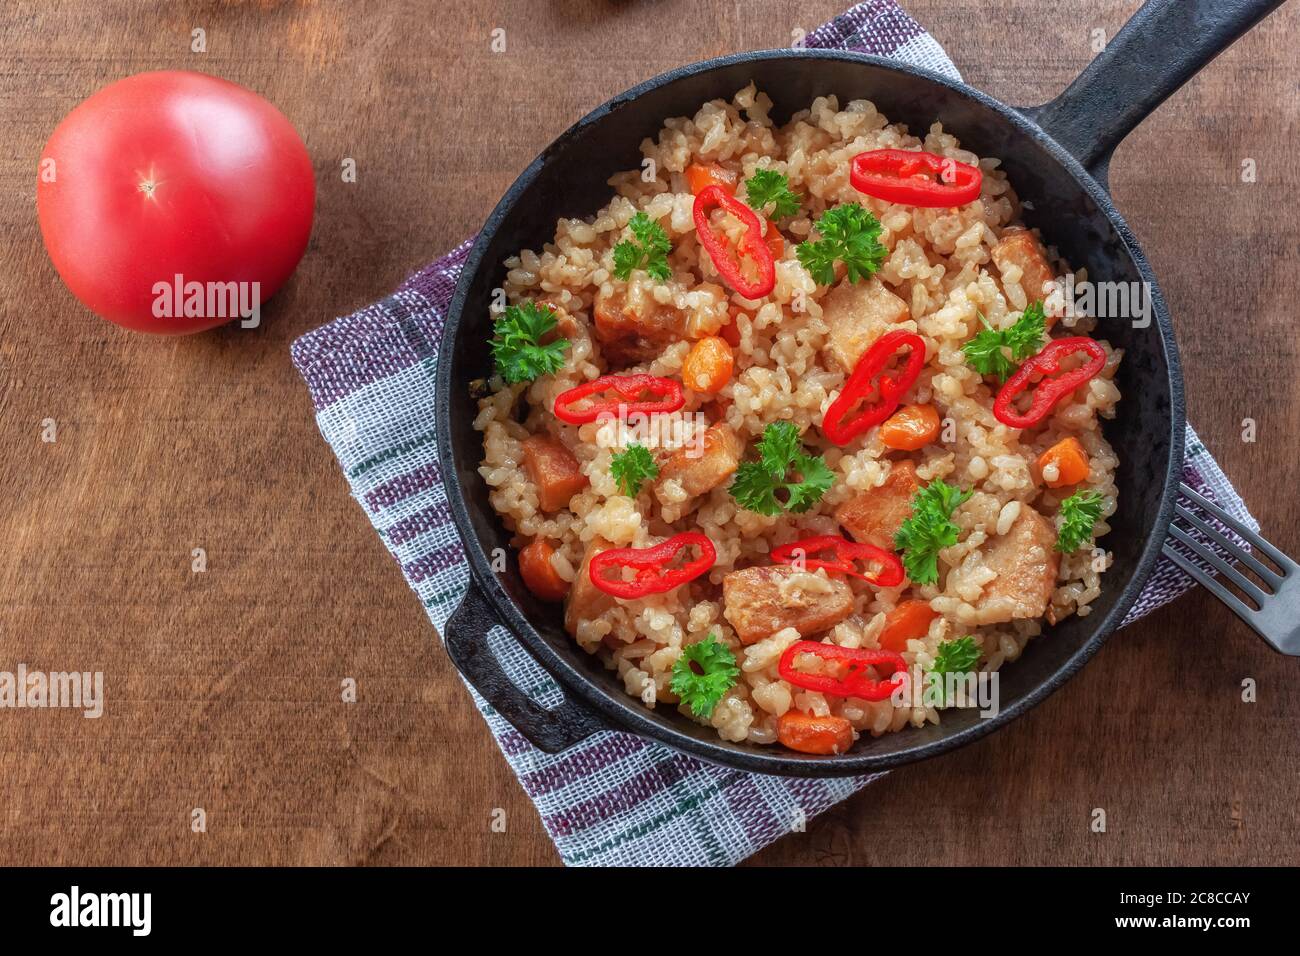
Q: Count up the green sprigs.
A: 11